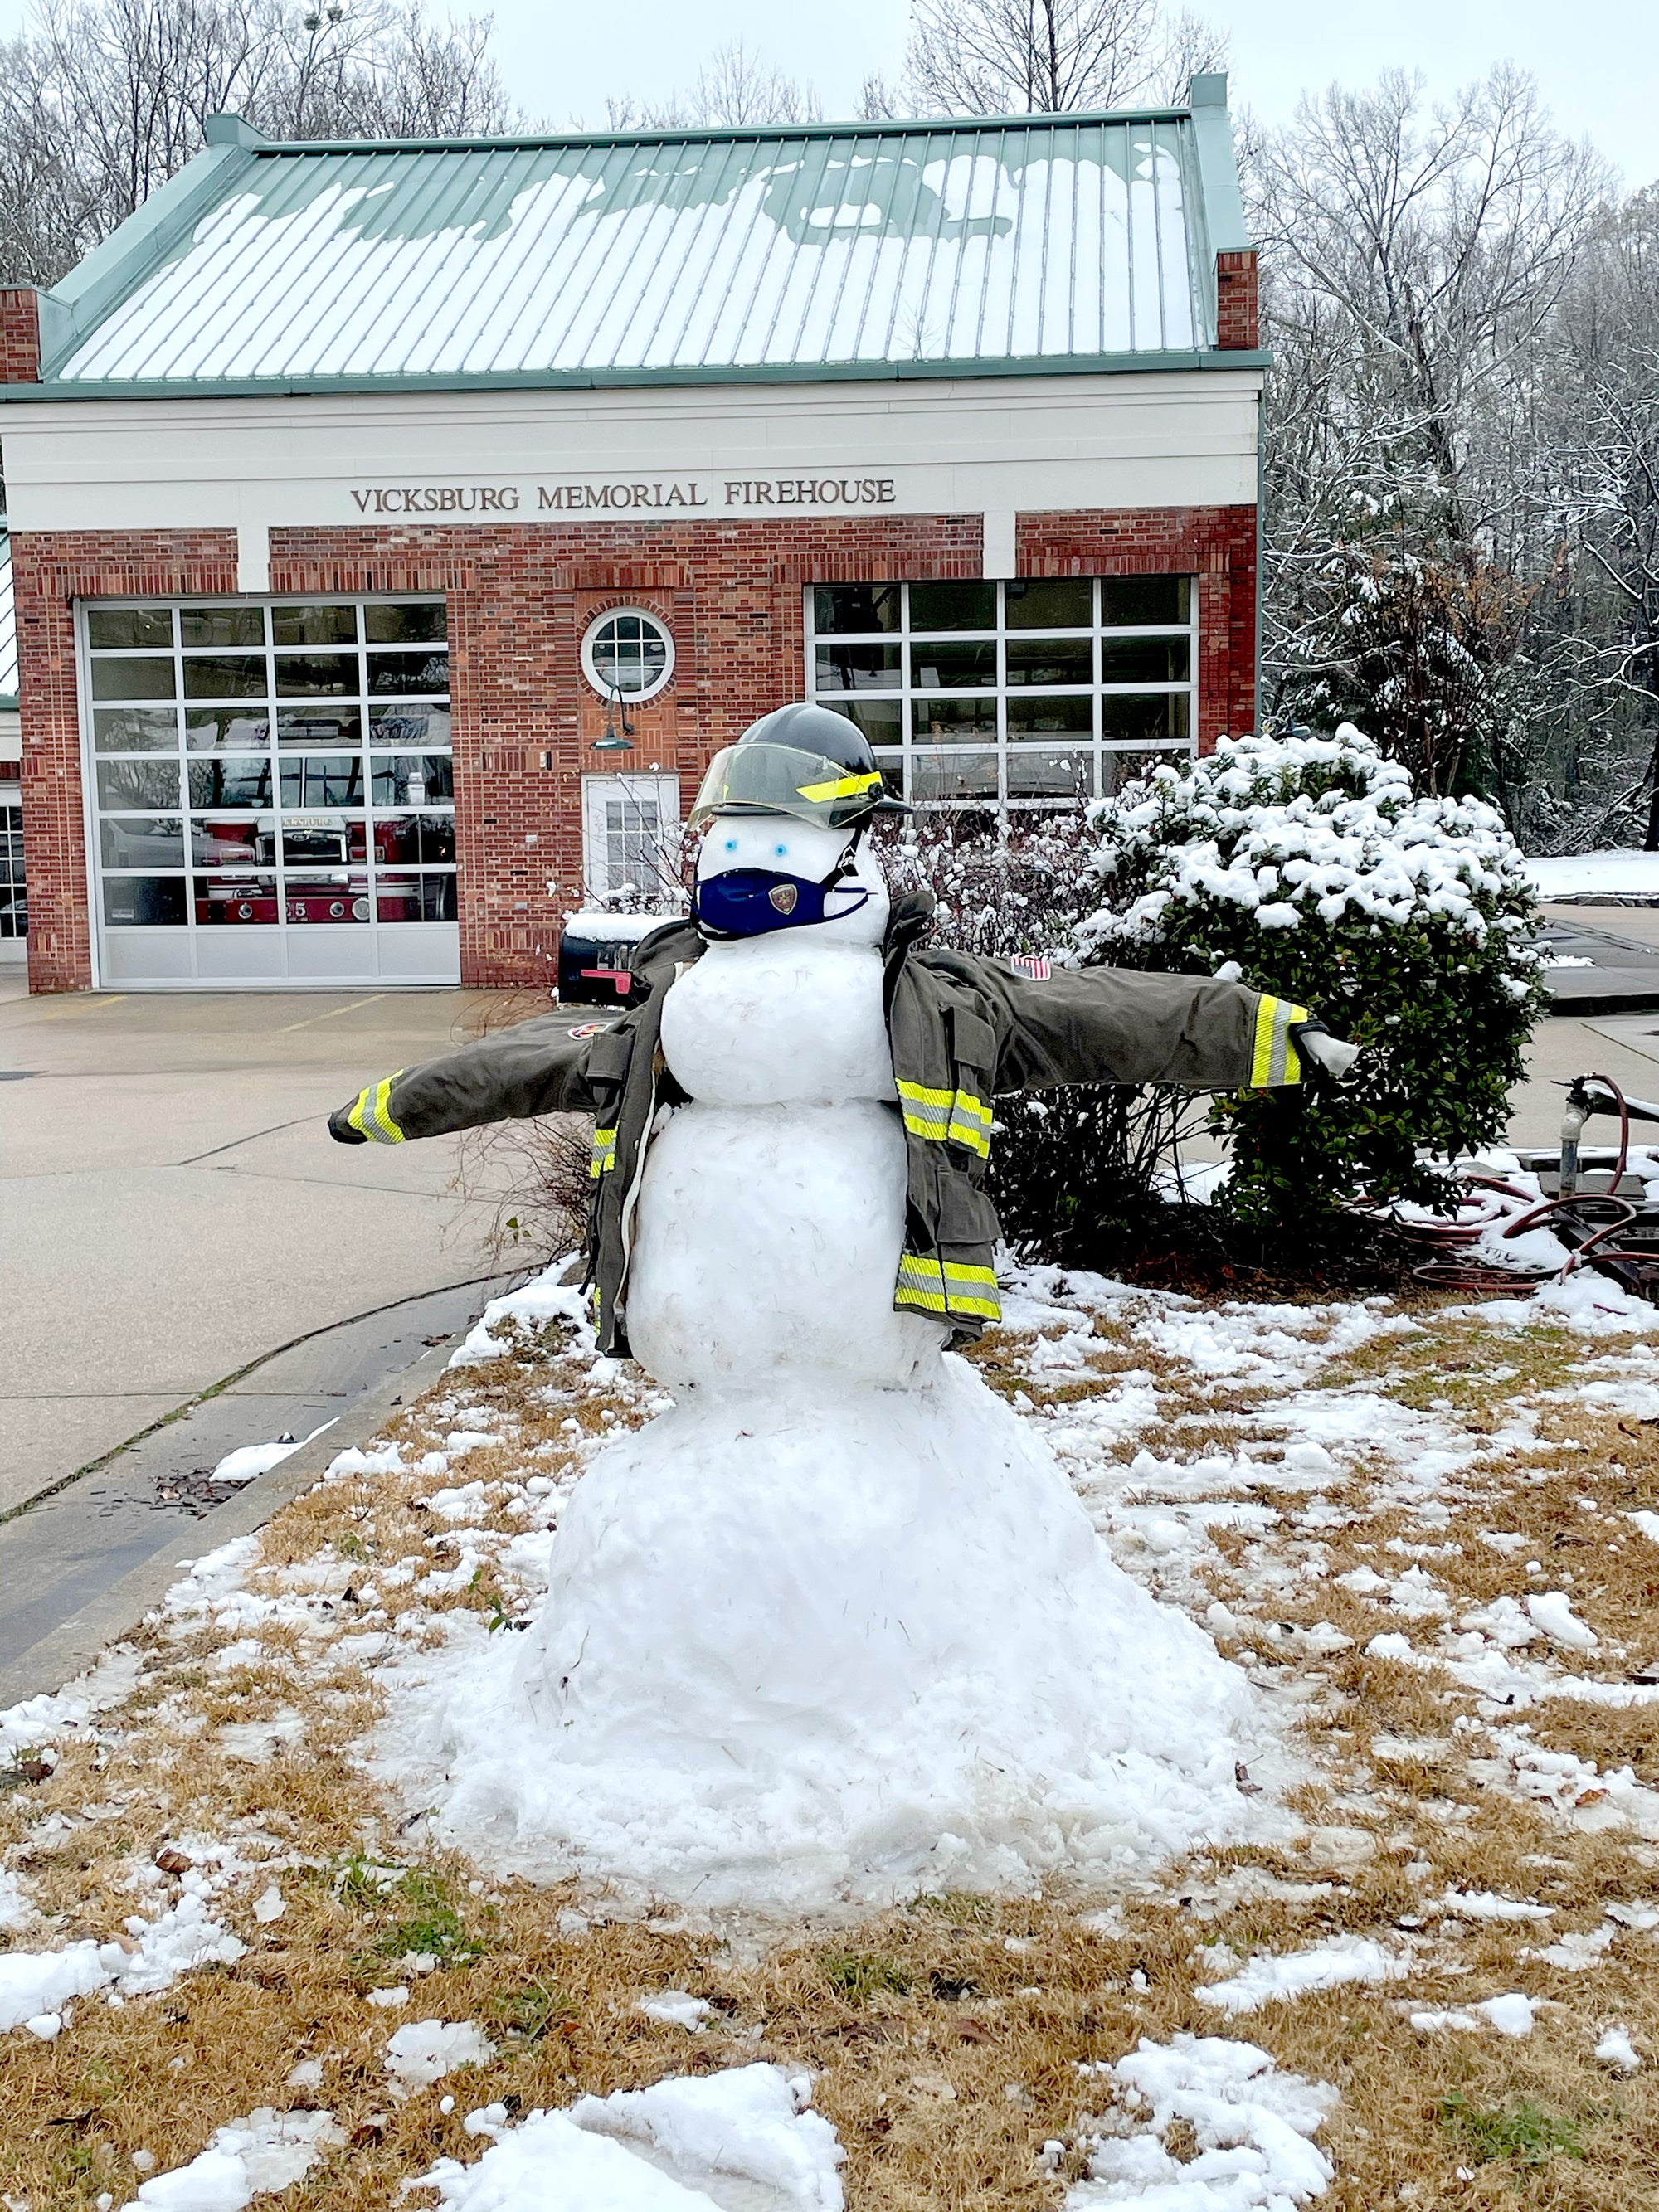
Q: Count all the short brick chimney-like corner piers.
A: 2